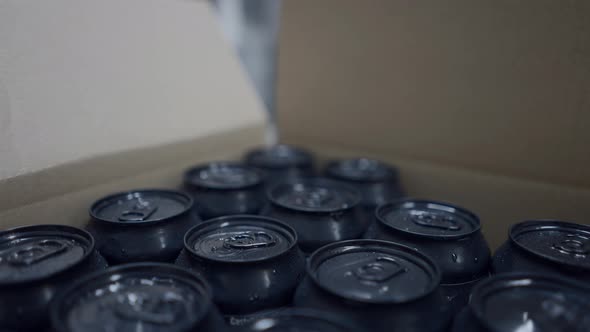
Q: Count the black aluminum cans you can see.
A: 13